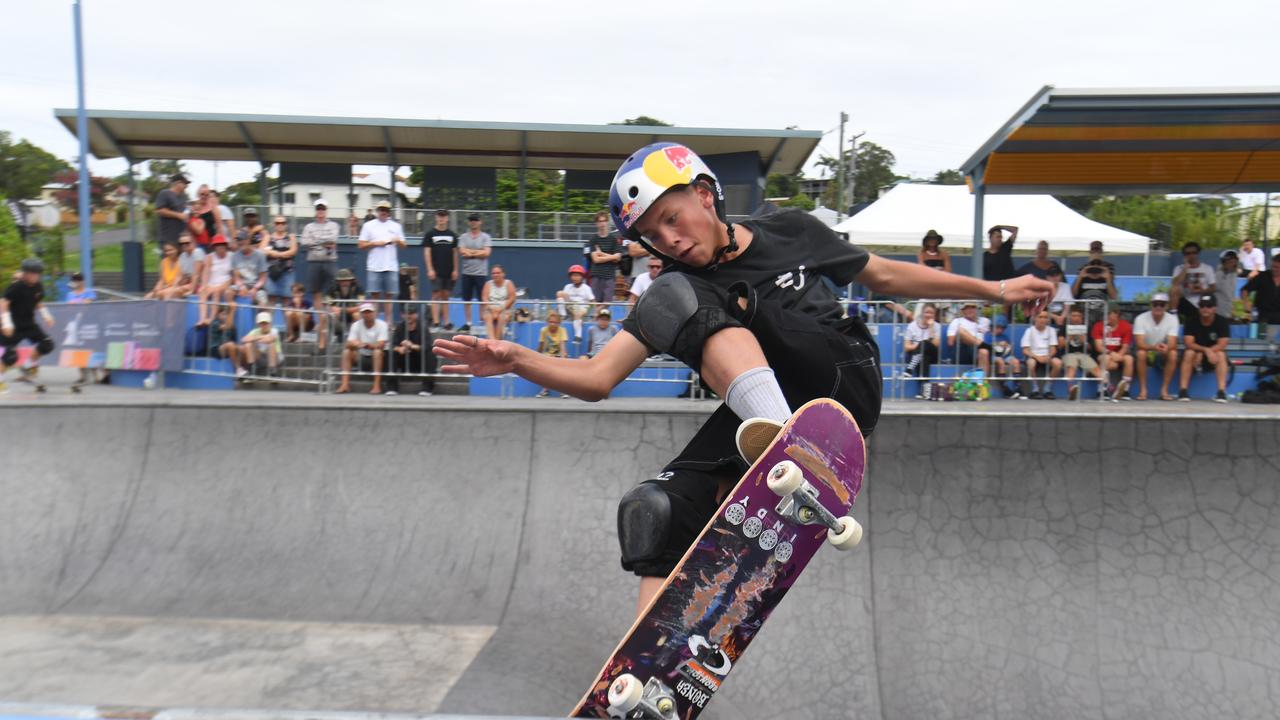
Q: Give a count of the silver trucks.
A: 2